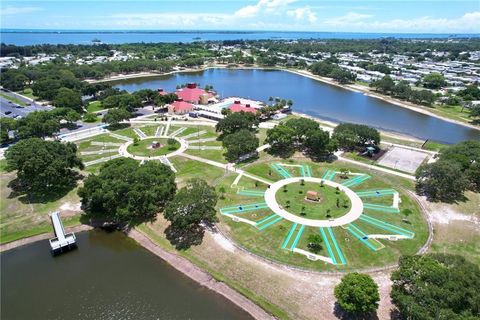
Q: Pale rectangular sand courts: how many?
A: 1